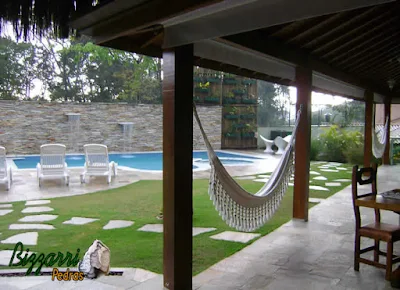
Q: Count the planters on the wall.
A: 15